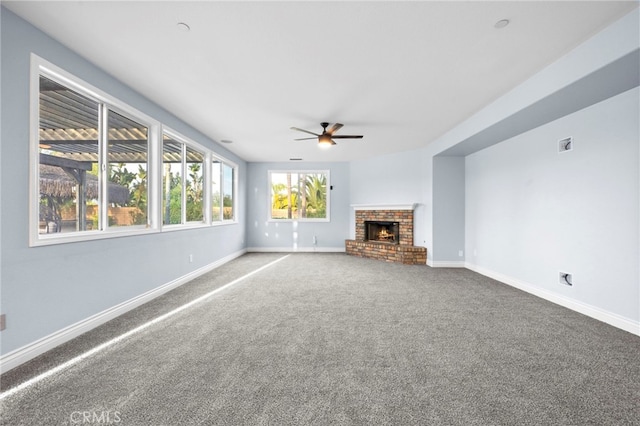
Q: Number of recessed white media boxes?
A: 2